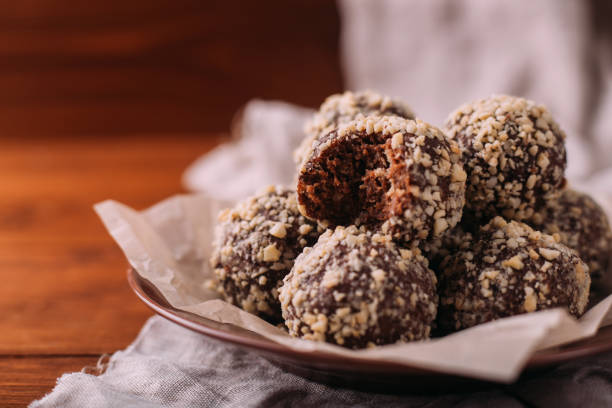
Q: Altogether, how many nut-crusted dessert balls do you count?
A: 7